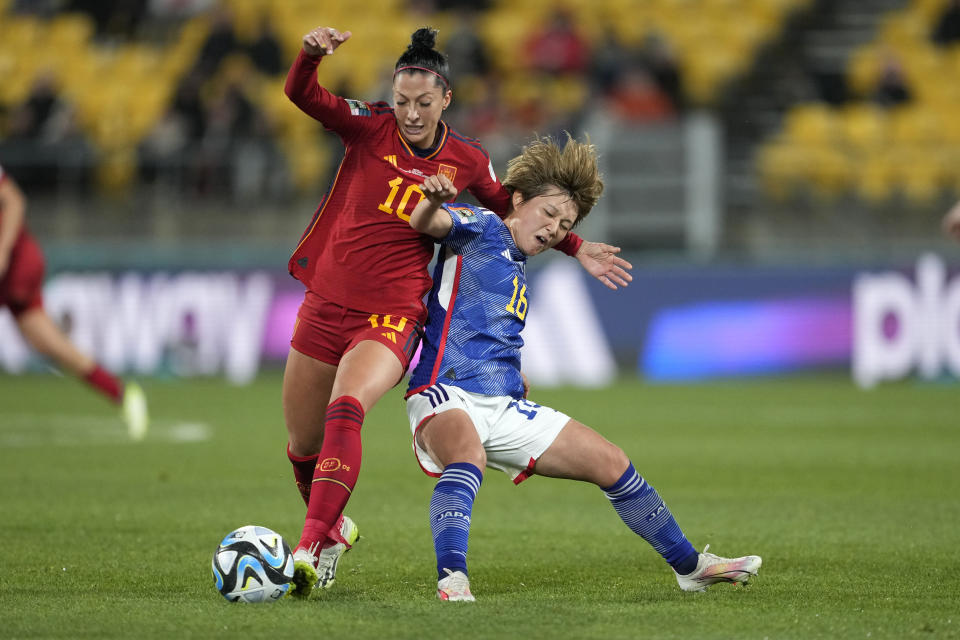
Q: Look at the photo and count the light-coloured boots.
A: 5